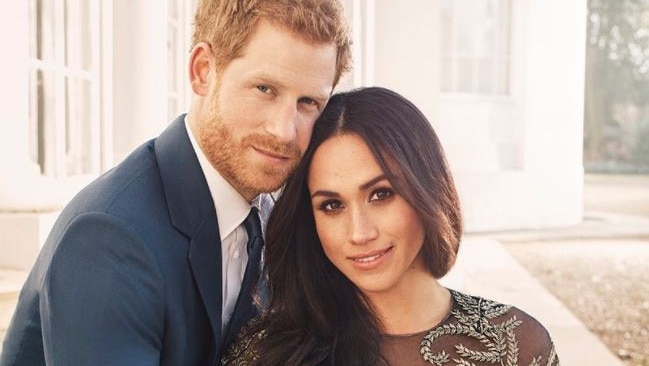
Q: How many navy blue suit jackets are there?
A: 1